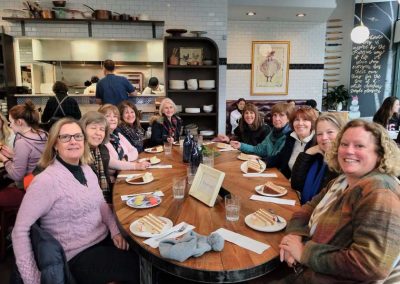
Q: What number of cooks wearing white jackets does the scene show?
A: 2